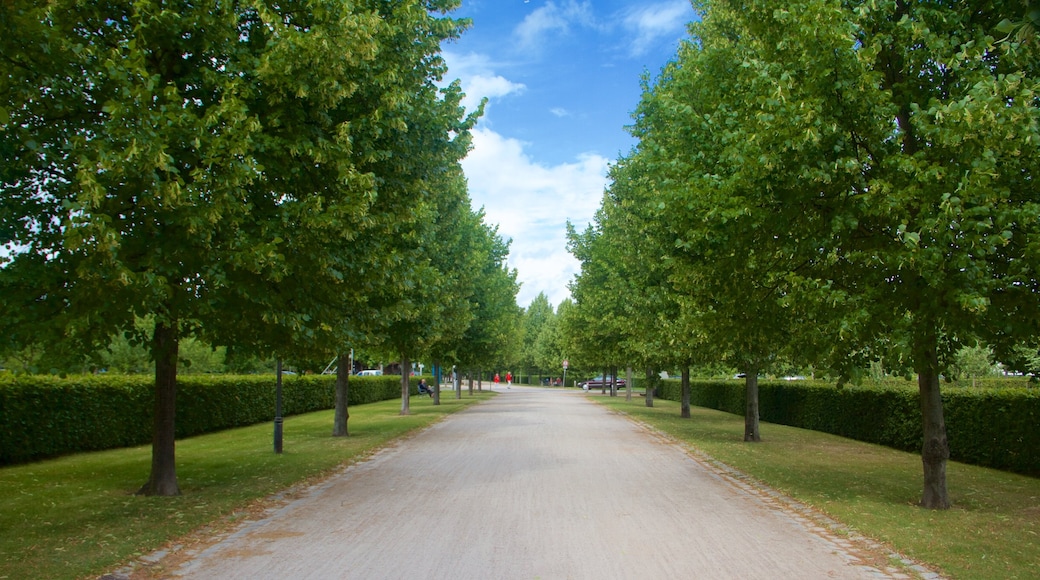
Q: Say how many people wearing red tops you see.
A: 2